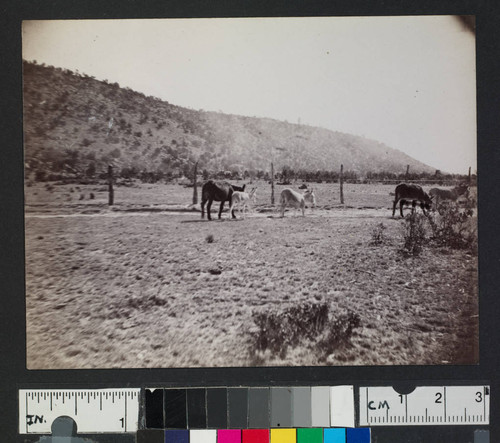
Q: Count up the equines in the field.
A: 5